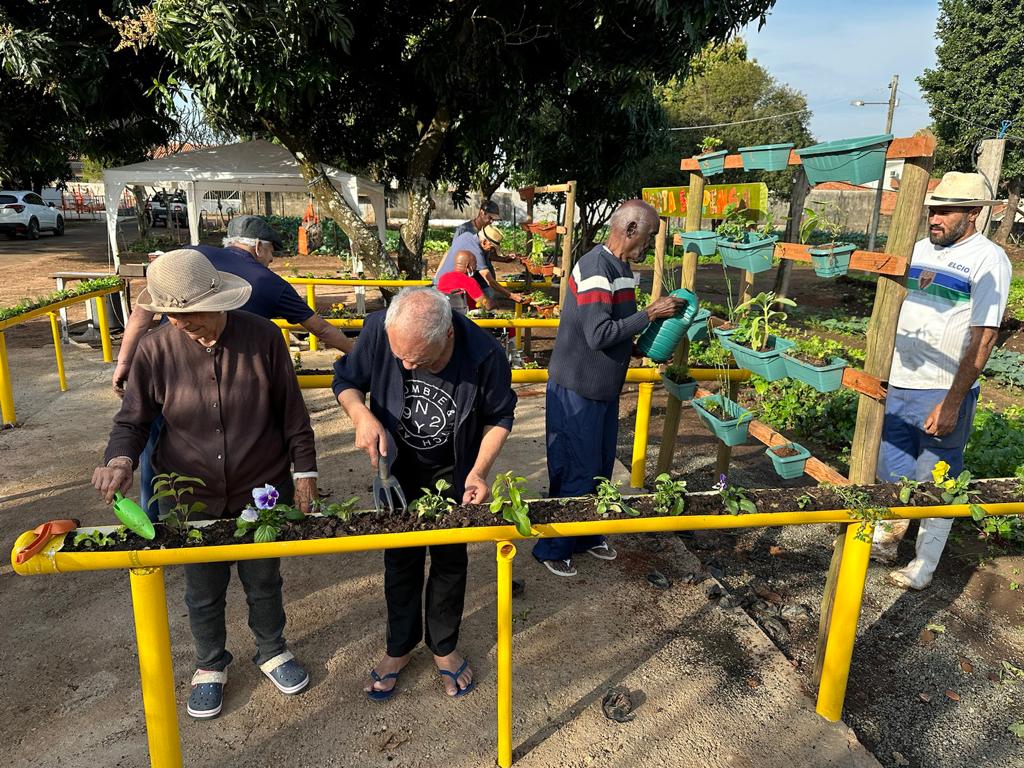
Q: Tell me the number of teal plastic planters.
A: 13